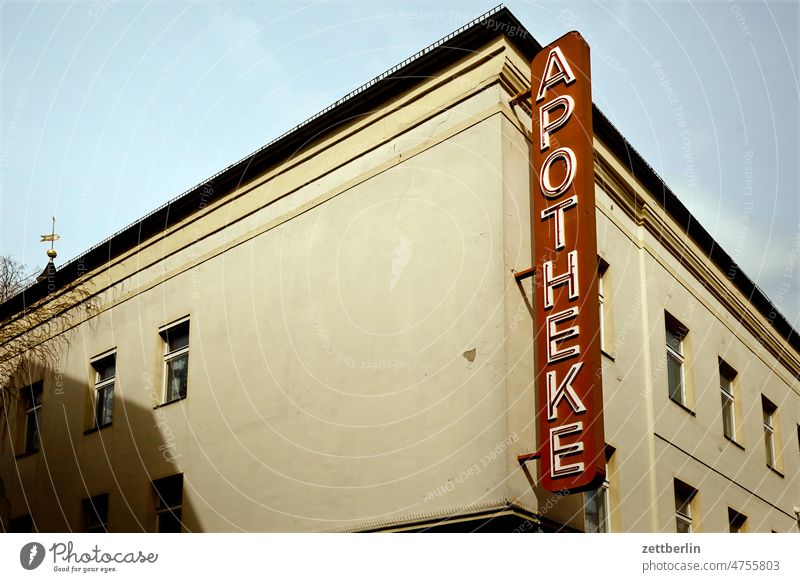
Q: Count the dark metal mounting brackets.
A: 3